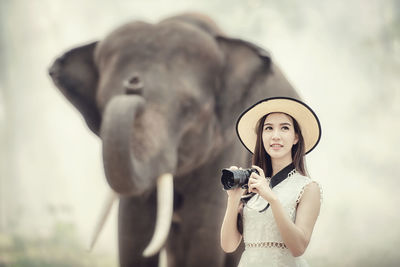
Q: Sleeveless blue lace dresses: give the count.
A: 0